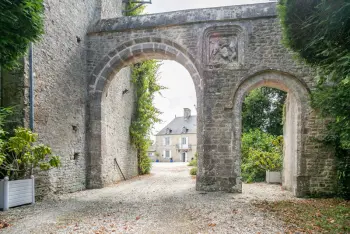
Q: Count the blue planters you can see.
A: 2